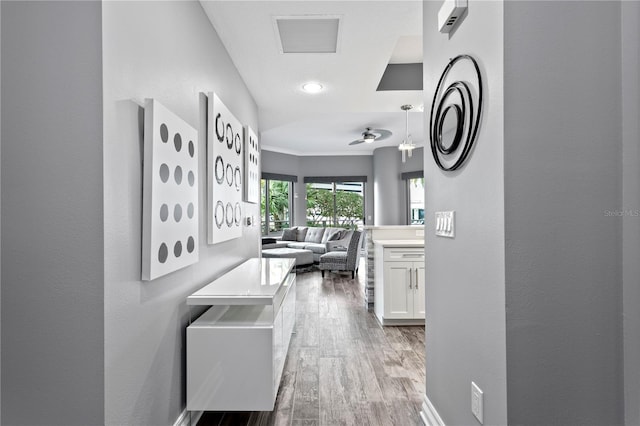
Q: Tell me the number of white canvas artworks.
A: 3